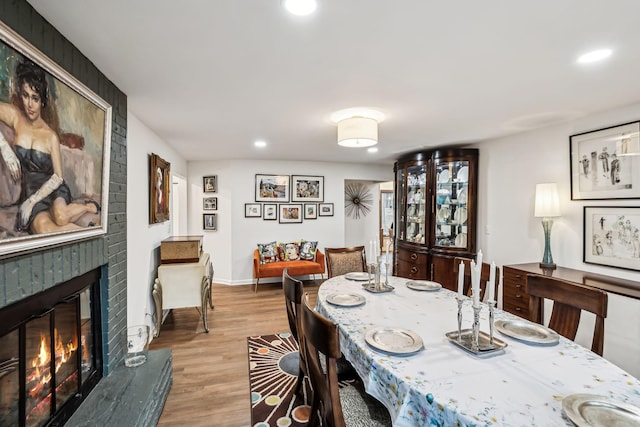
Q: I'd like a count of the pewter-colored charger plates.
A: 6